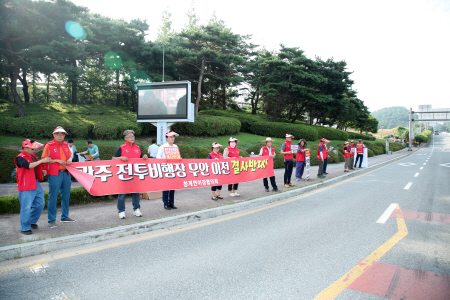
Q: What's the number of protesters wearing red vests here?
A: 13